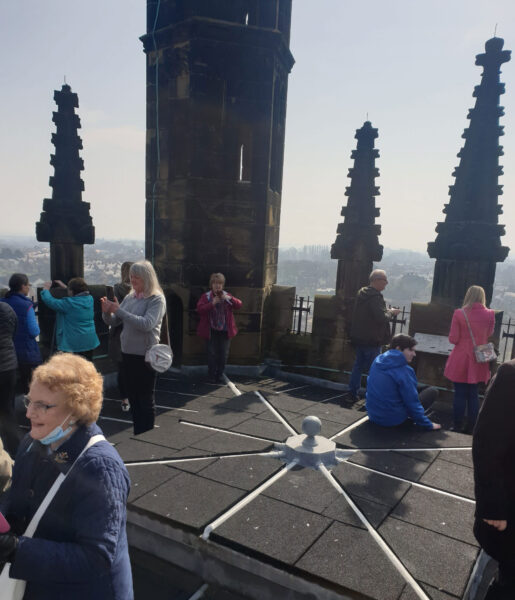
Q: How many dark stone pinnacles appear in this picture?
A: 3